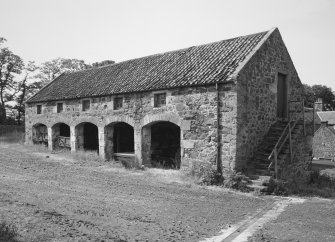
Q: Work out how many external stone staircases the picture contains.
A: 1